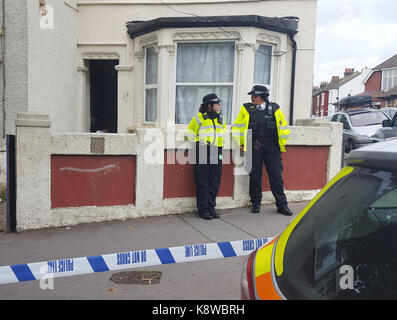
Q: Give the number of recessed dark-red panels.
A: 3